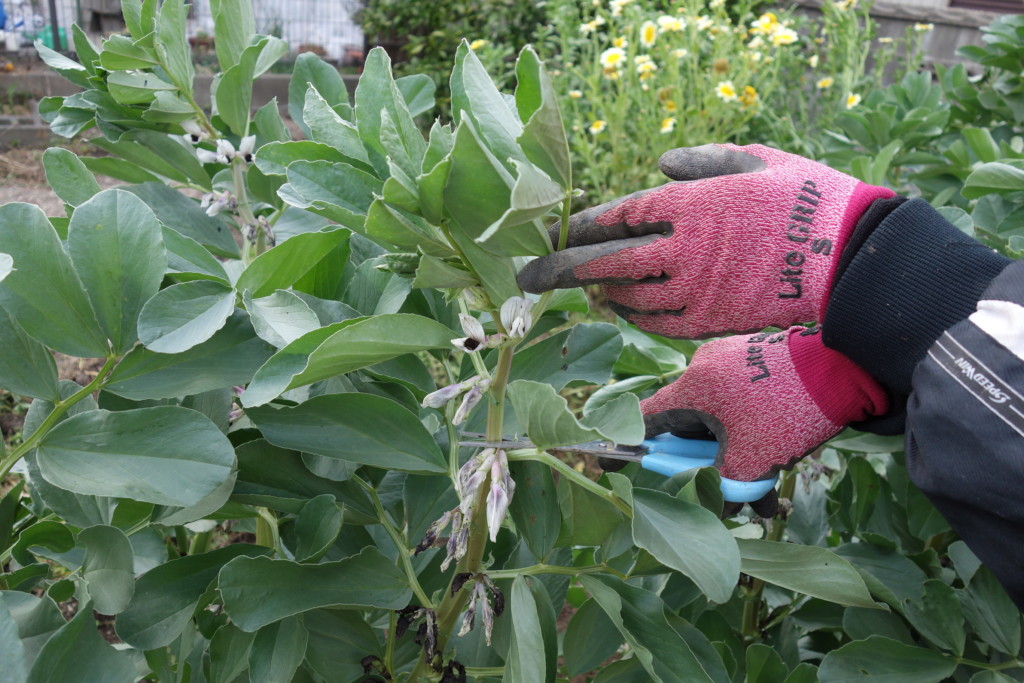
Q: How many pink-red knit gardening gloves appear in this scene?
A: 2